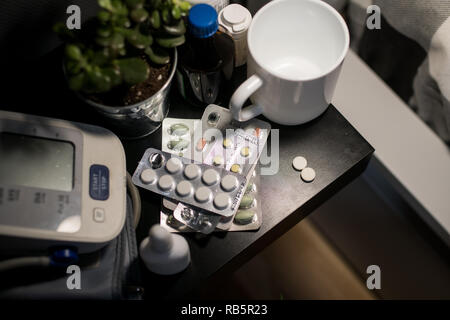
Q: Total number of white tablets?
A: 11